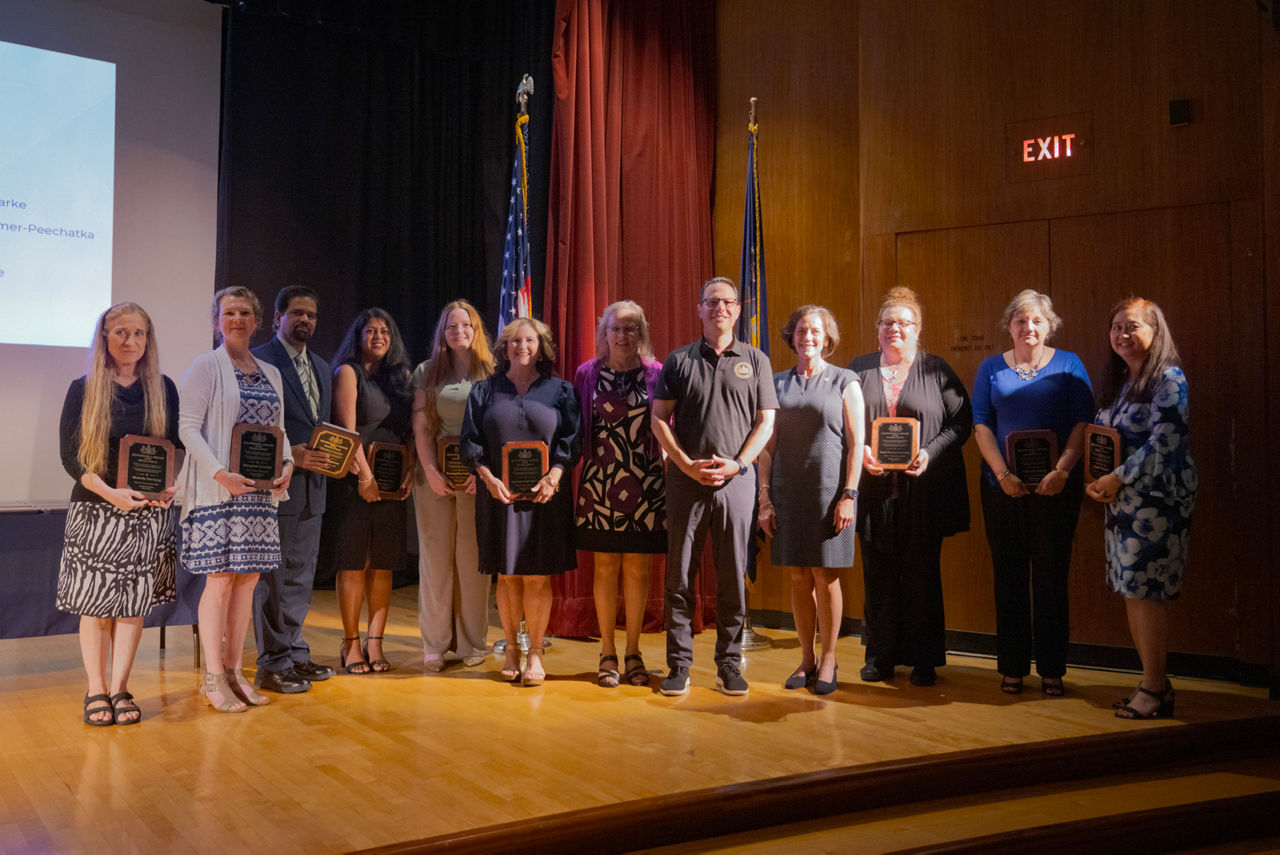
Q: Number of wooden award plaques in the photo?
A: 9